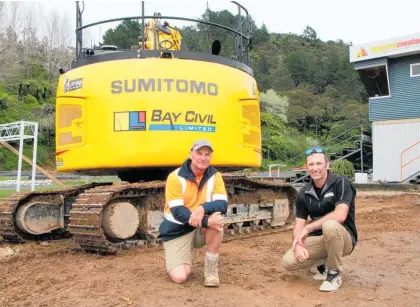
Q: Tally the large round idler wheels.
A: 2